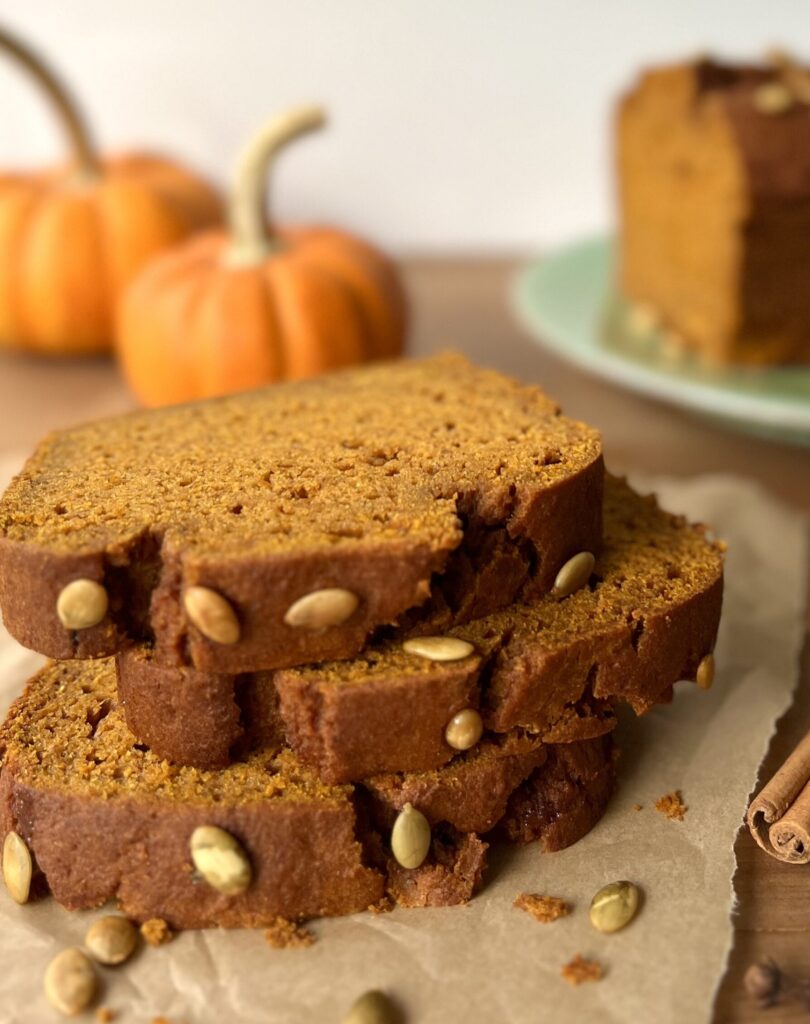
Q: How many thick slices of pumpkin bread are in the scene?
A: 3